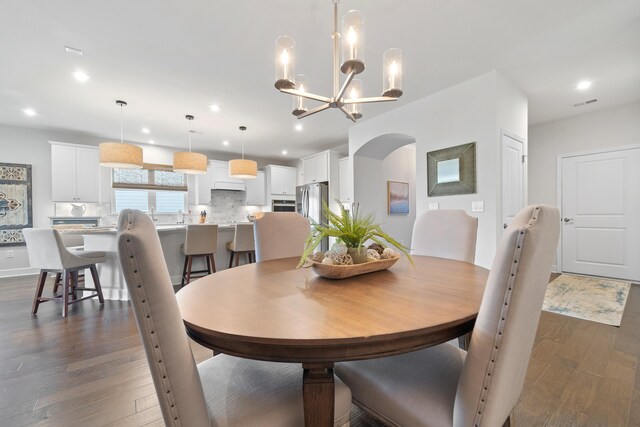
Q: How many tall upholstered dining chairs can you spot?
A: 4